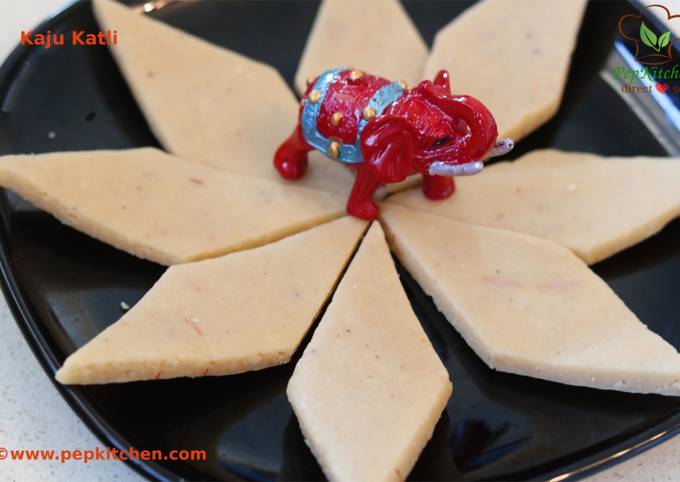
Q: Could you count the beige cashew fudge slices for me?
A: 8